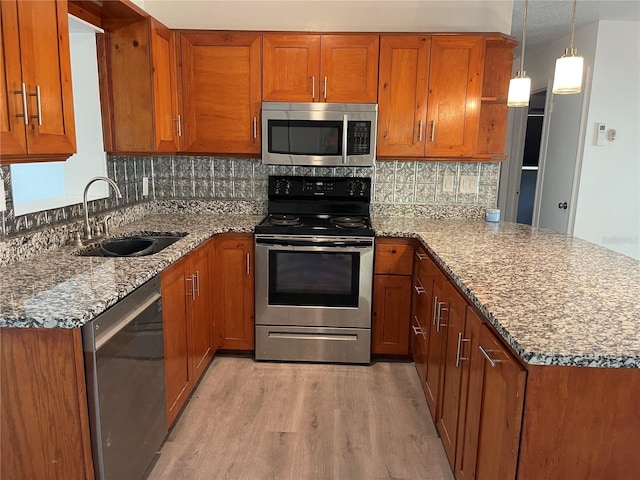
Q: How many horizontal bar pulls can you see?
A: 4